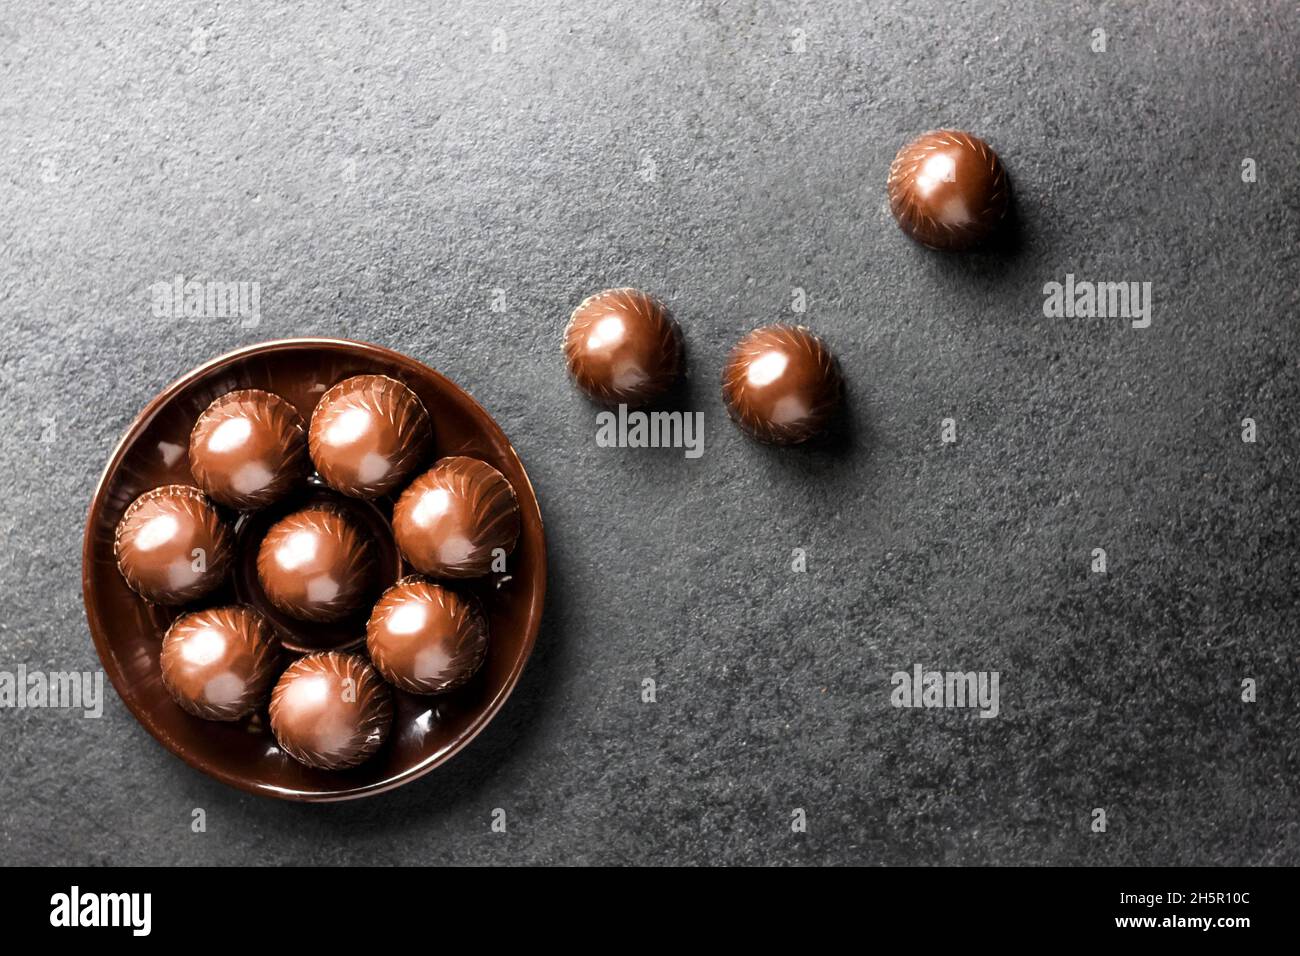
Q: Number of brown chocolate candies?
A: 11